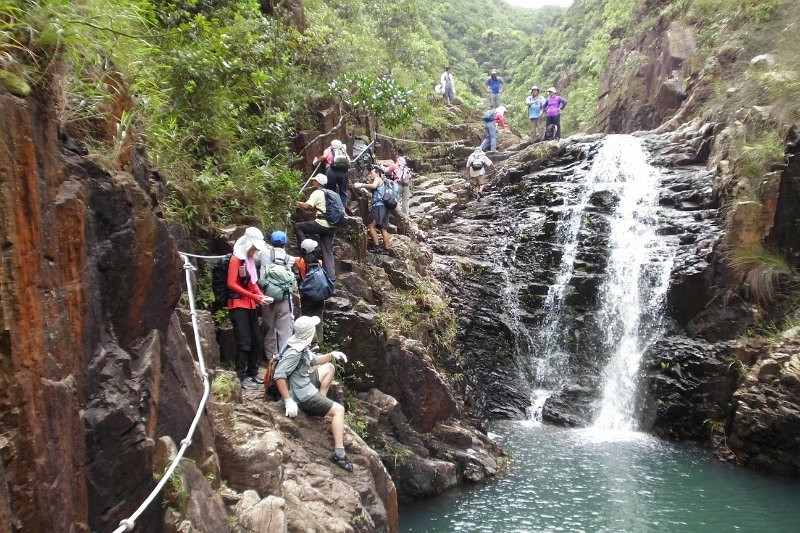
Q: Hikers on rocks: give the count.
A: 14